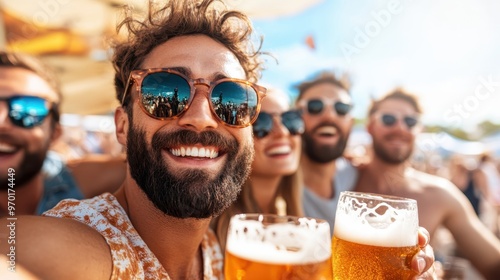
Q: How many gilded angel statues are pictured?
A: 0